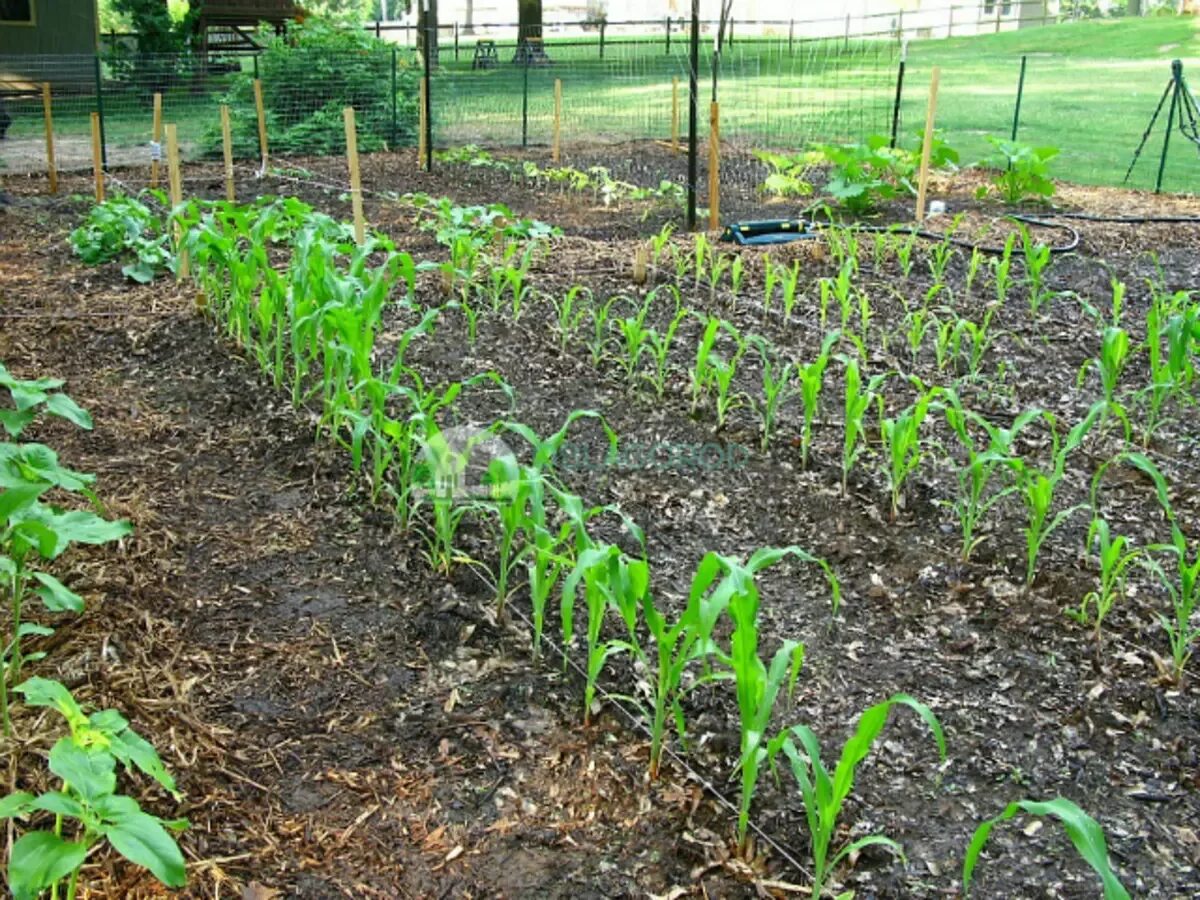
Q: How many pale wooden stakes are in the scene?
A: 12